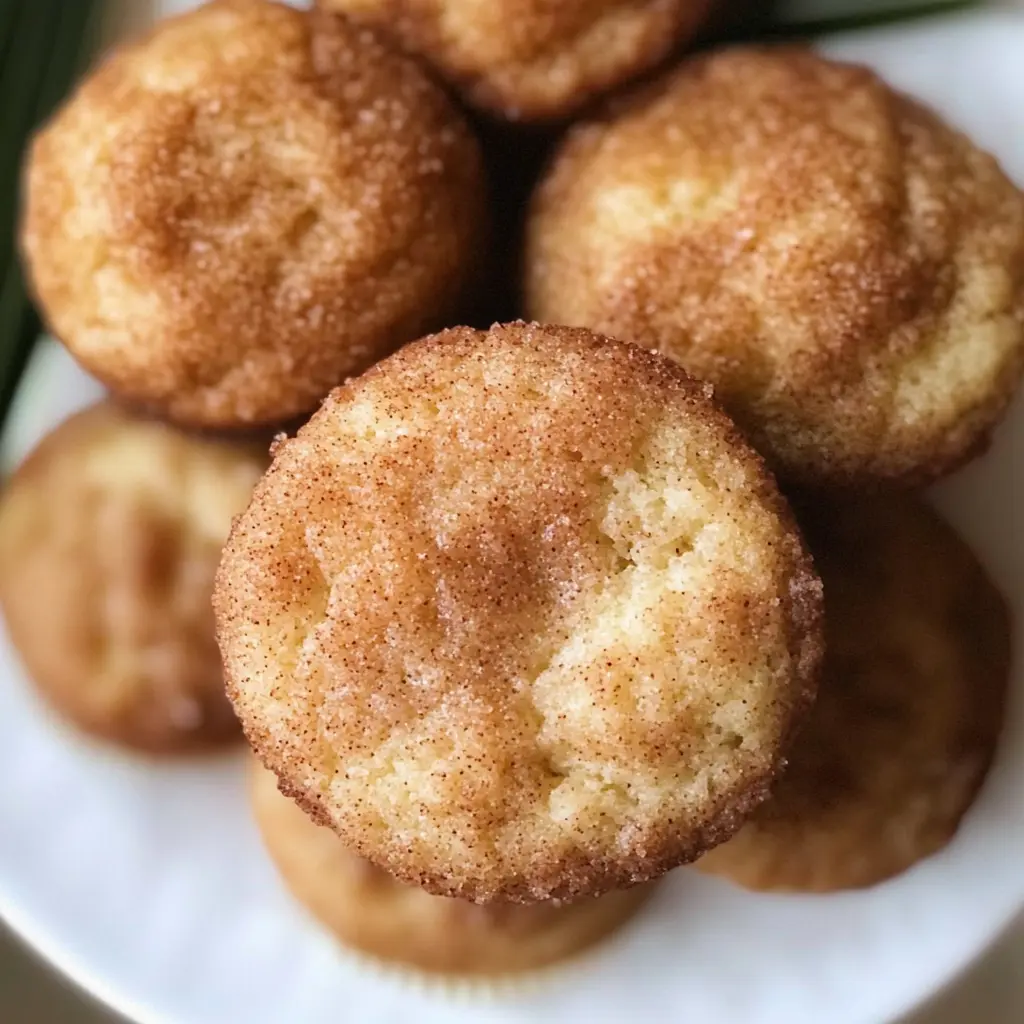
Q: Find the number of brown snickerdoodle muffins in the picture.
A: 7